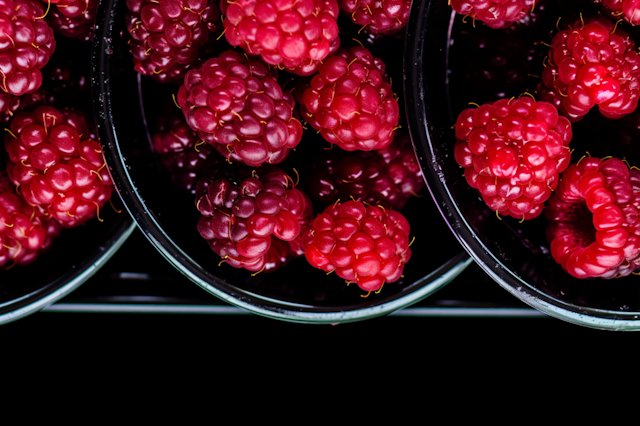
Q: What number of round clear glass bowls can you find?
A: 3